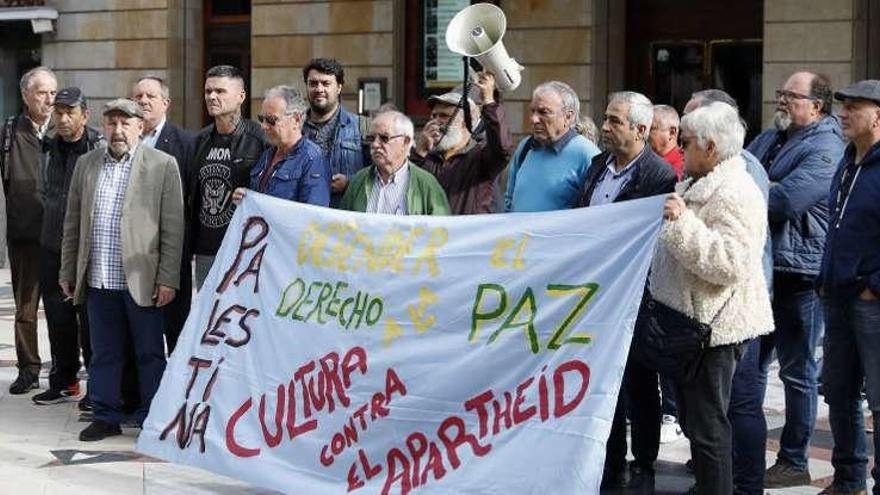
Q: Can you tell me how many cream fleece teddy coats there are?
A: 1